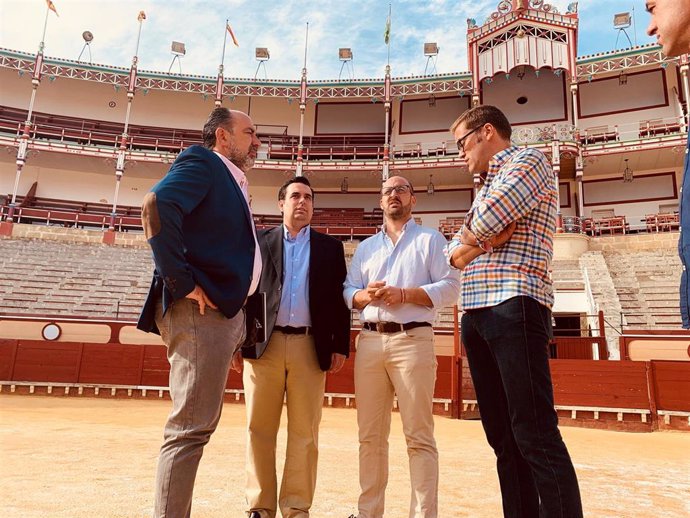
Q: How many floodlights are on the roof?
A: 6